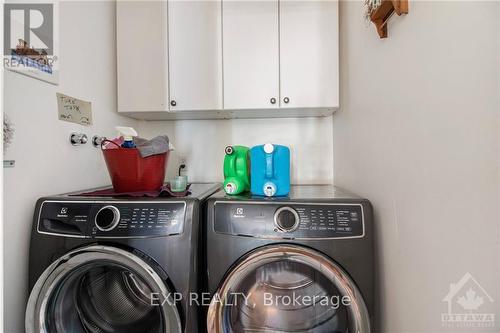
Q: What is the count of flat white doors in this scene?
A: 4